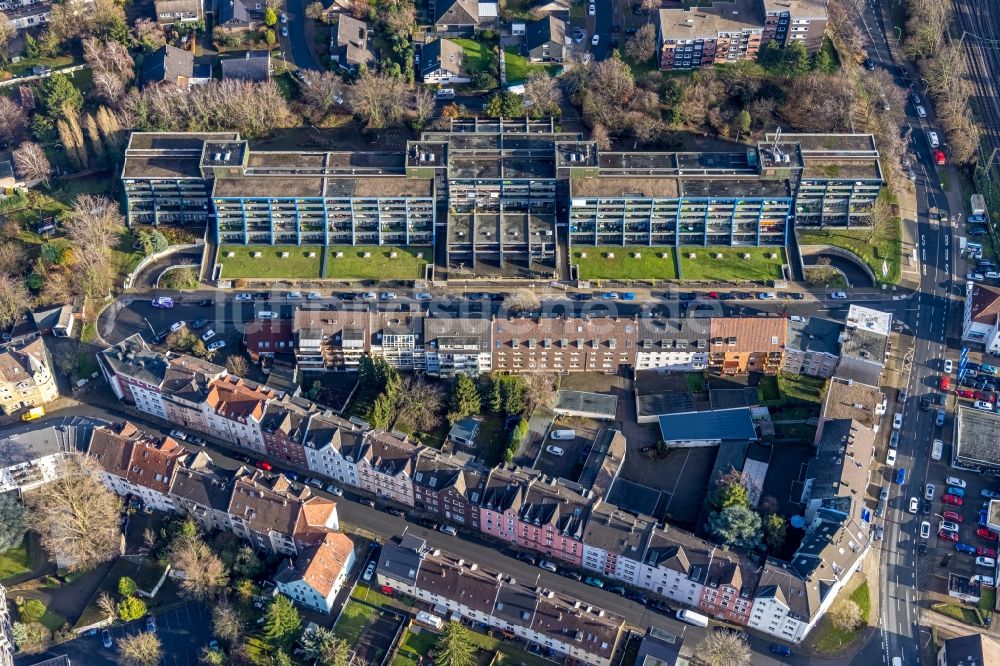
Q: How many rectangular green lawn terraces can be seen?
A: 4